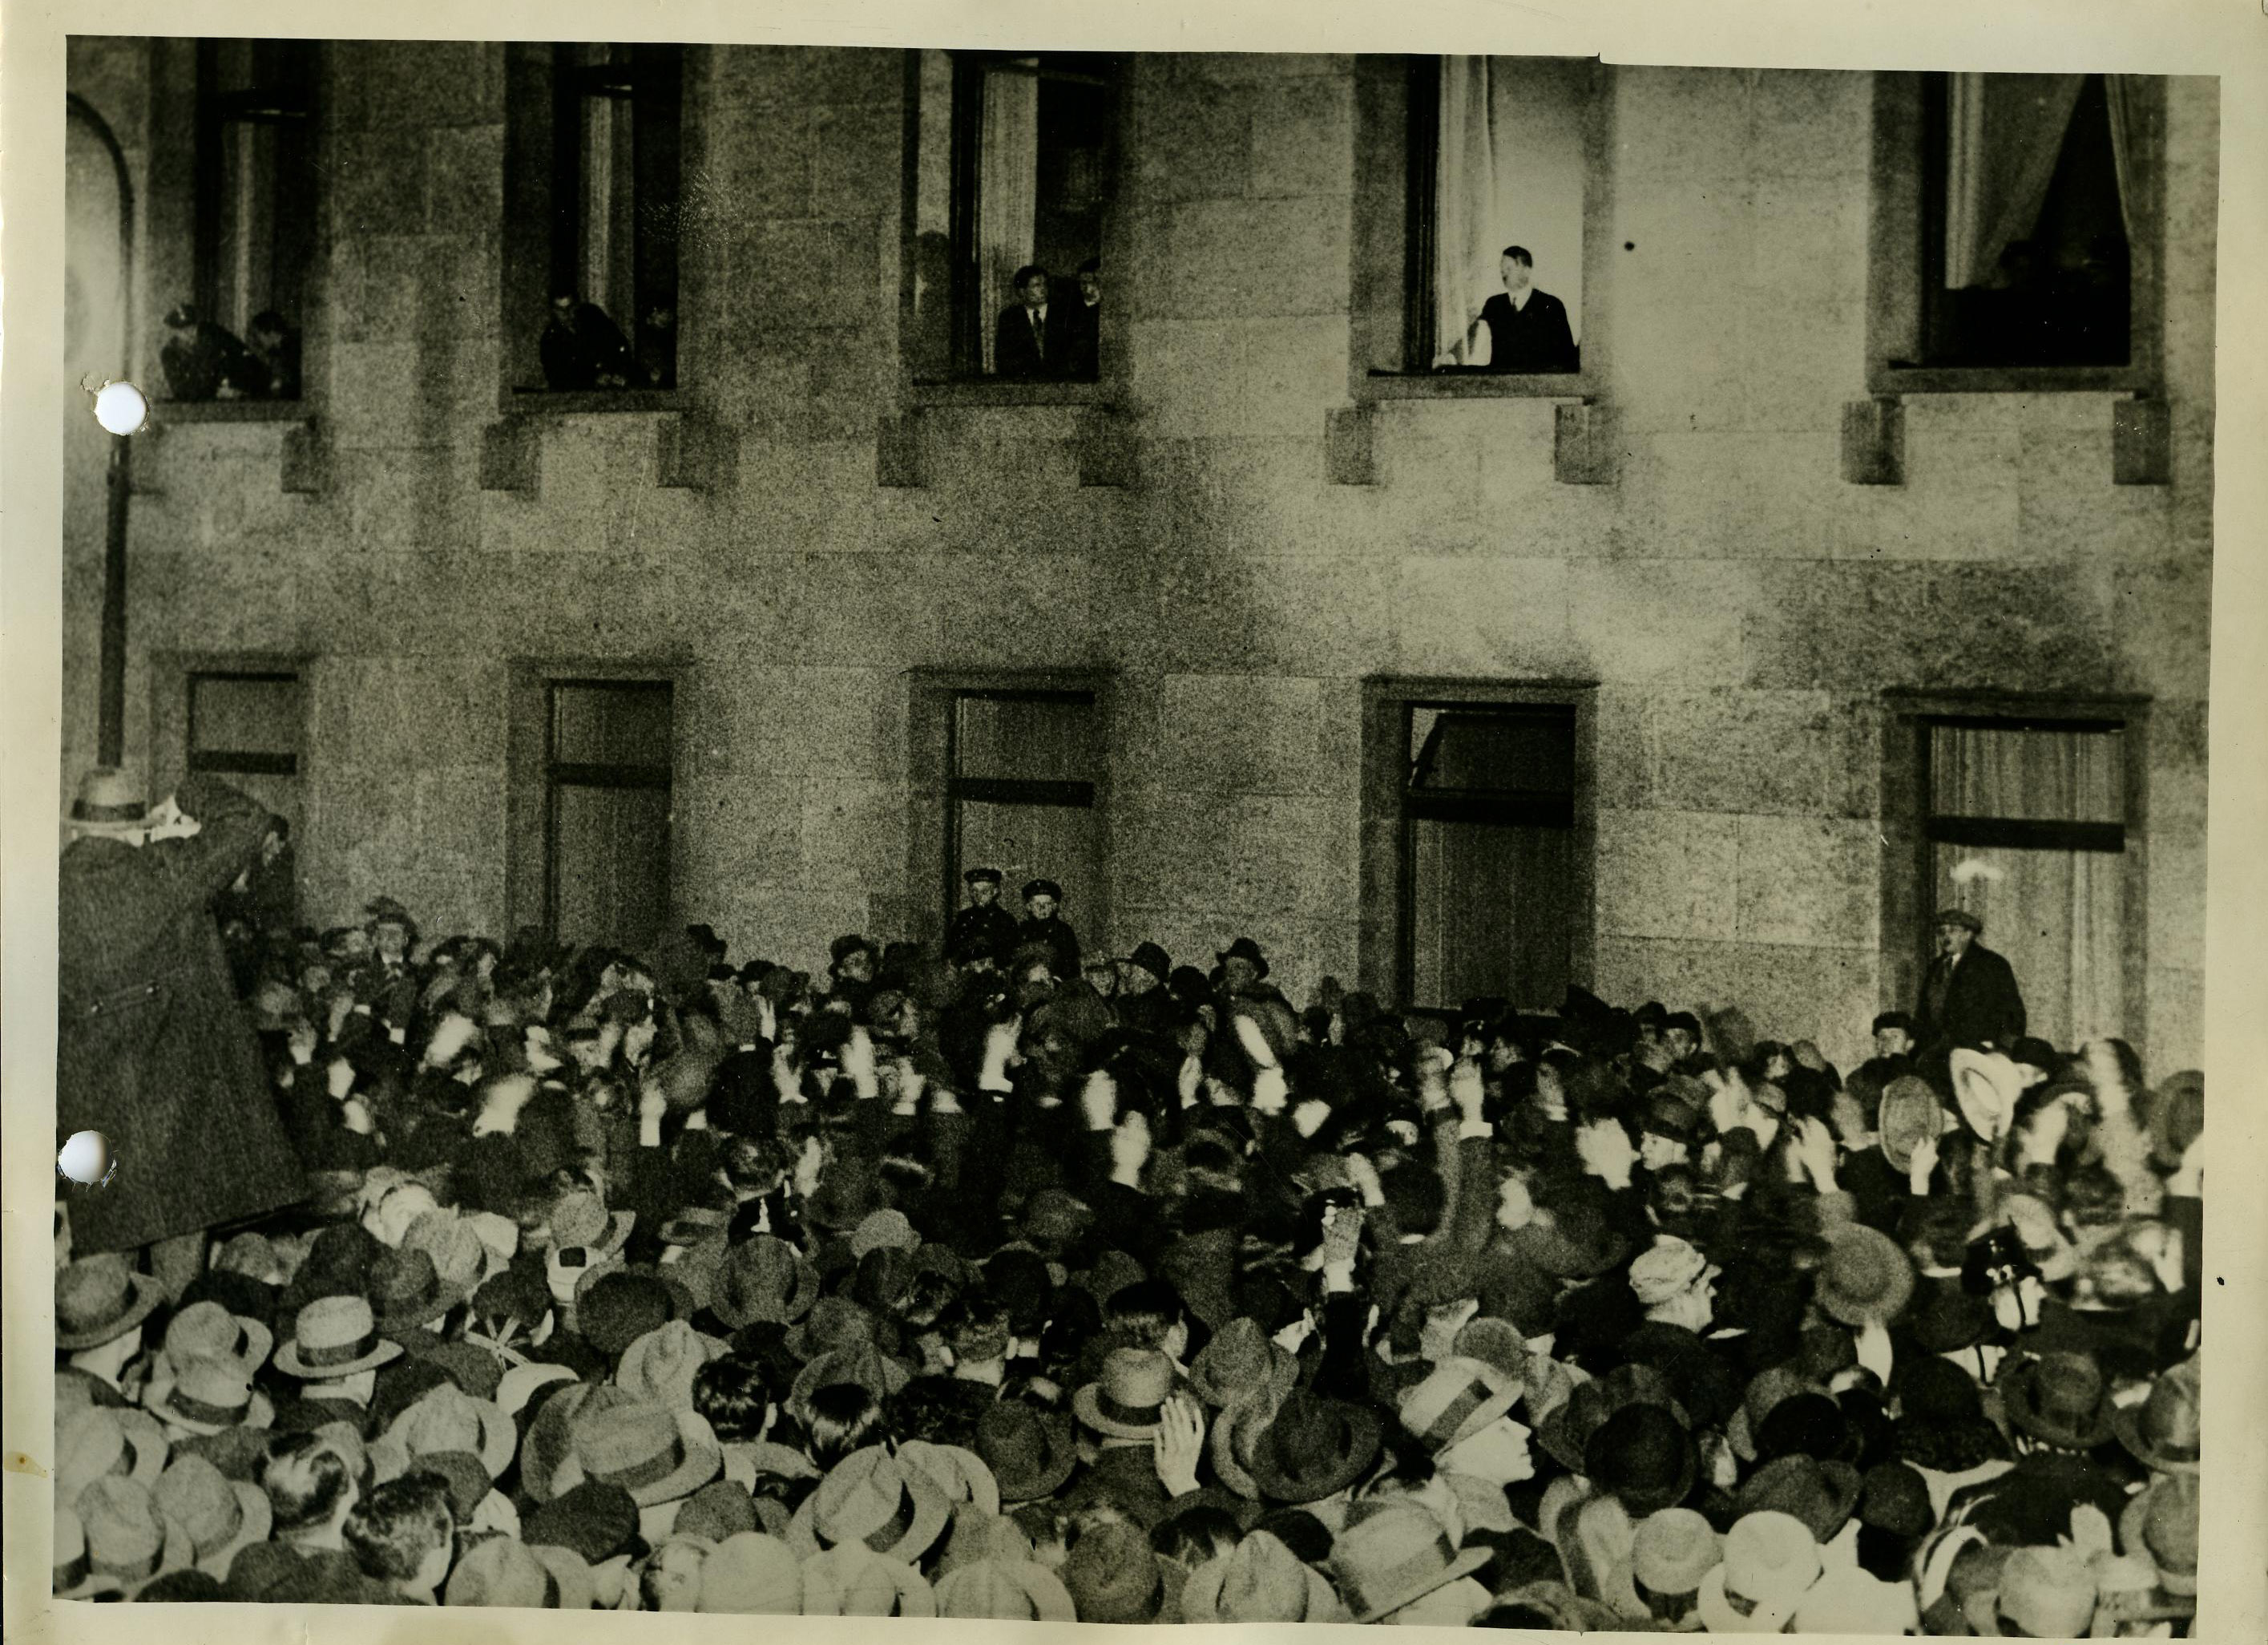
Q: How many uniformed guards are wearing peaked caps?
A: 2